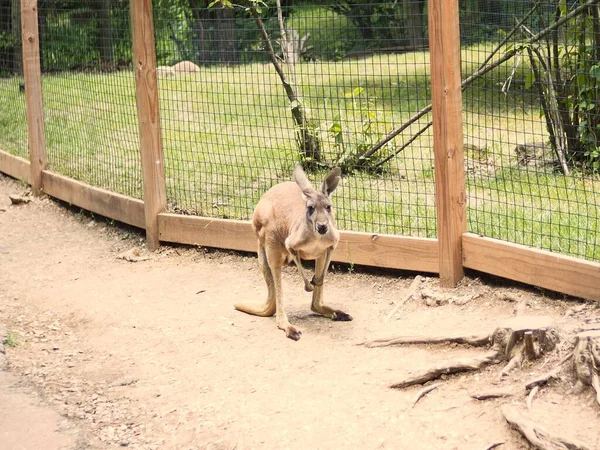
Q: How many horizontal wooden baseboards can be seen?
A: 4